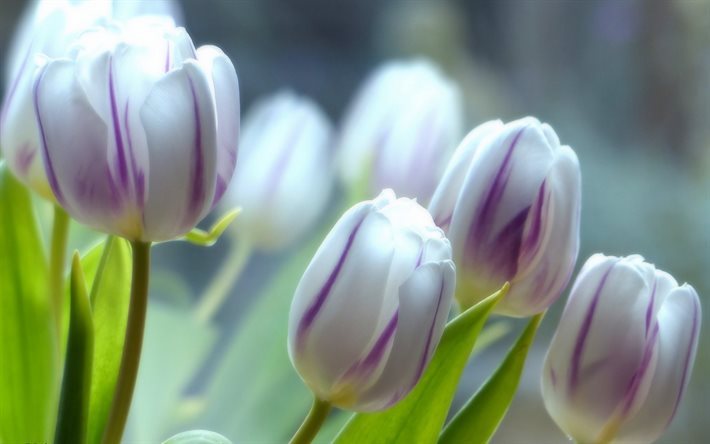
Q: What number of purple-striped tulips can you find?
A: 7